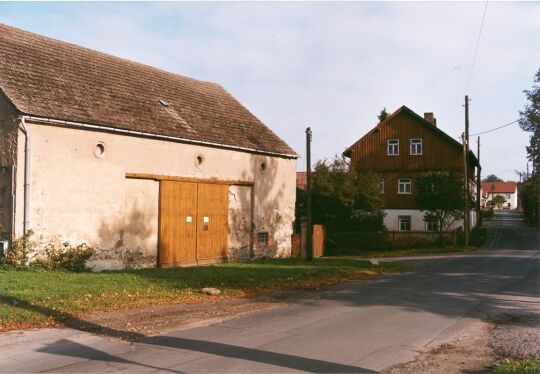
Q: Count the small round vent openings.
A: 3